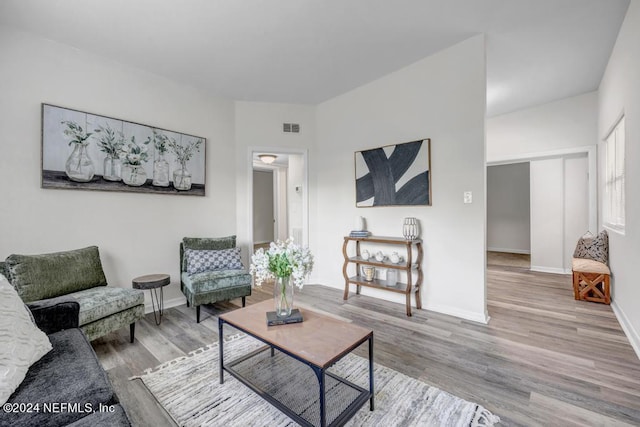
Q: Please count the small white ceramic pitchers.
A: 3